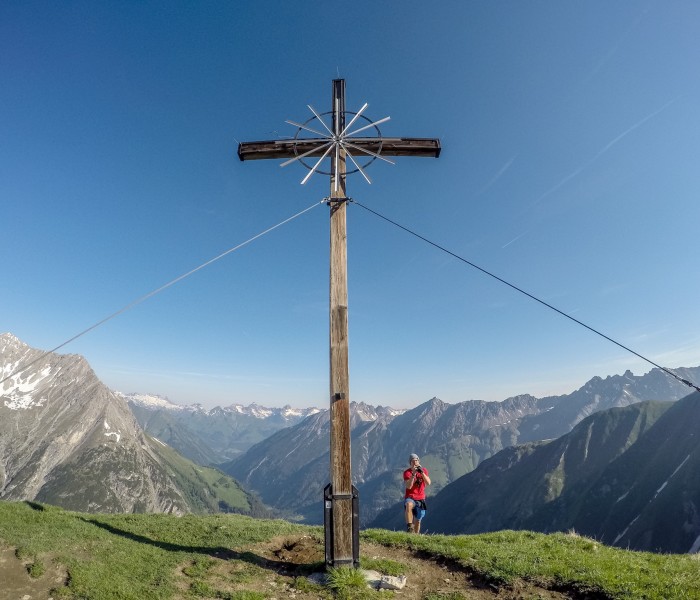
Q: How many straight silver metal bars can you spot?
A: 12